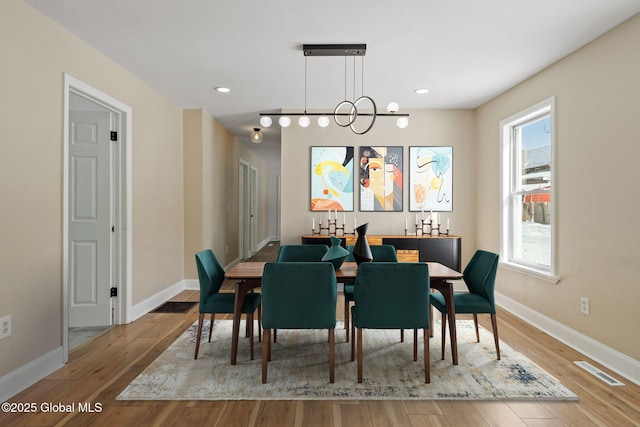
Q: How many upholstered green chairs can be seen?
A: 6